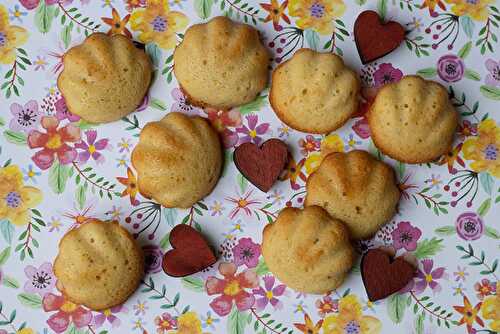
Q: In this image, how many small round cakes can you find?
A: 8